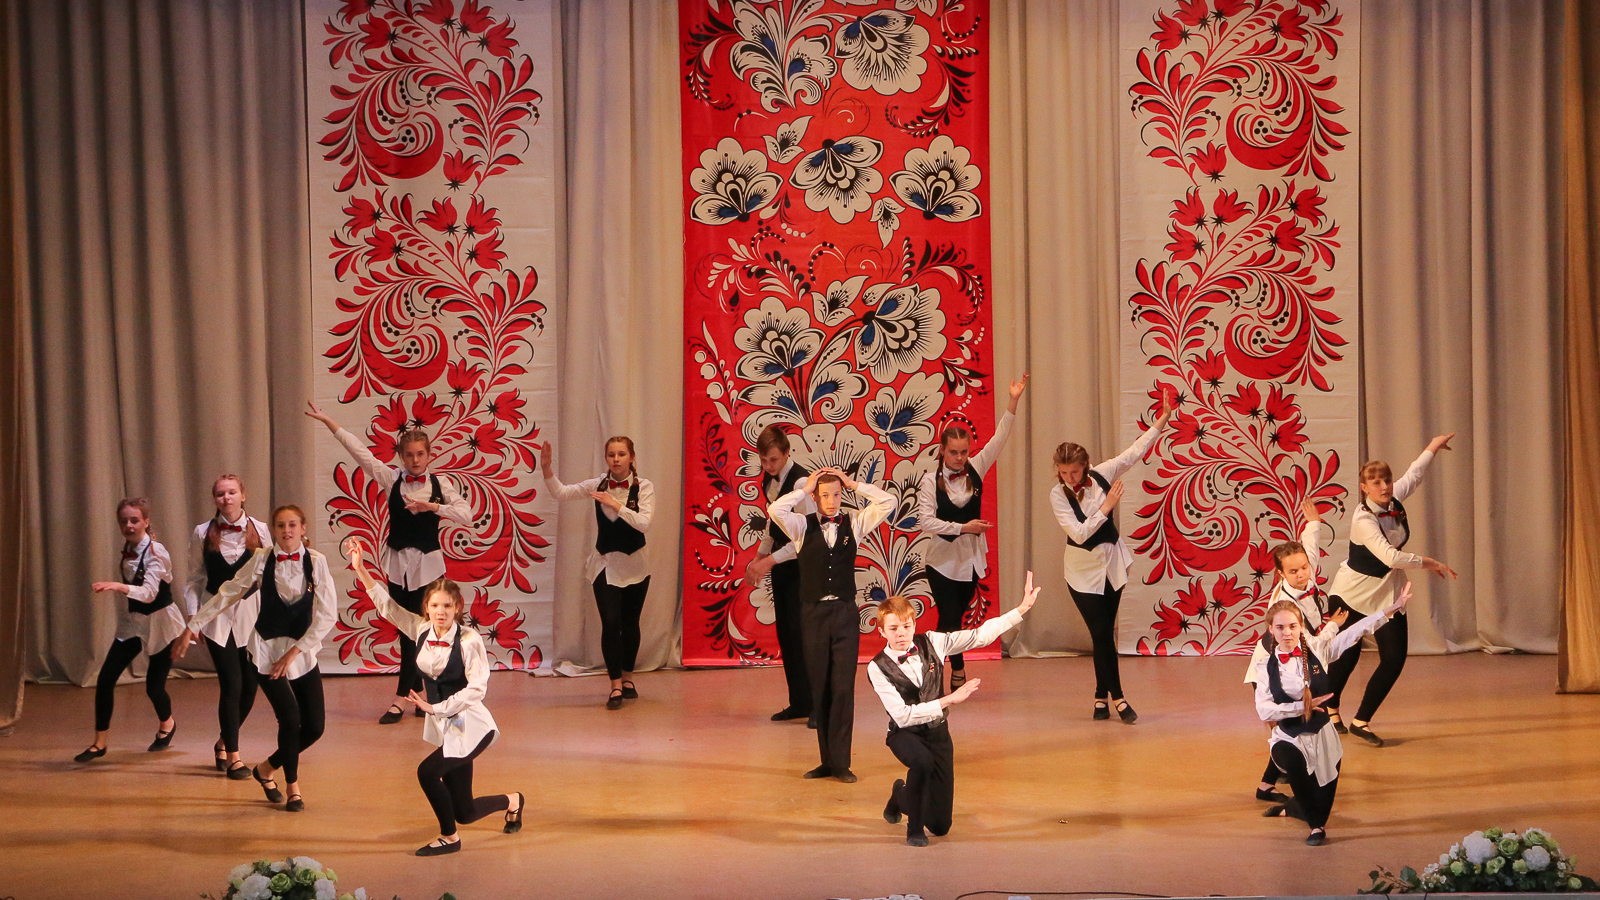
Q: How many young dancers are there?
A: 14